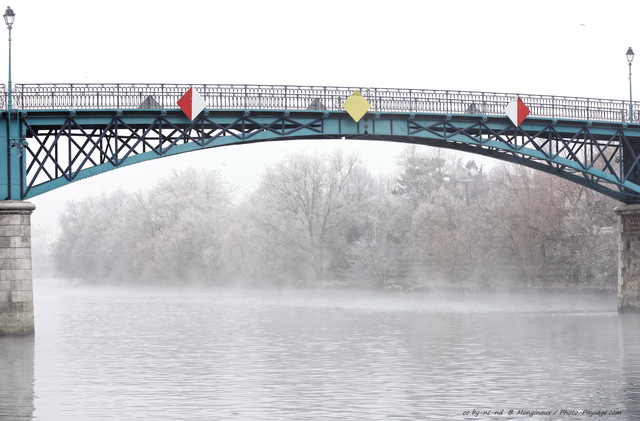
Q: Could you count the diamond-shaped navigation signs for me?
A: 3